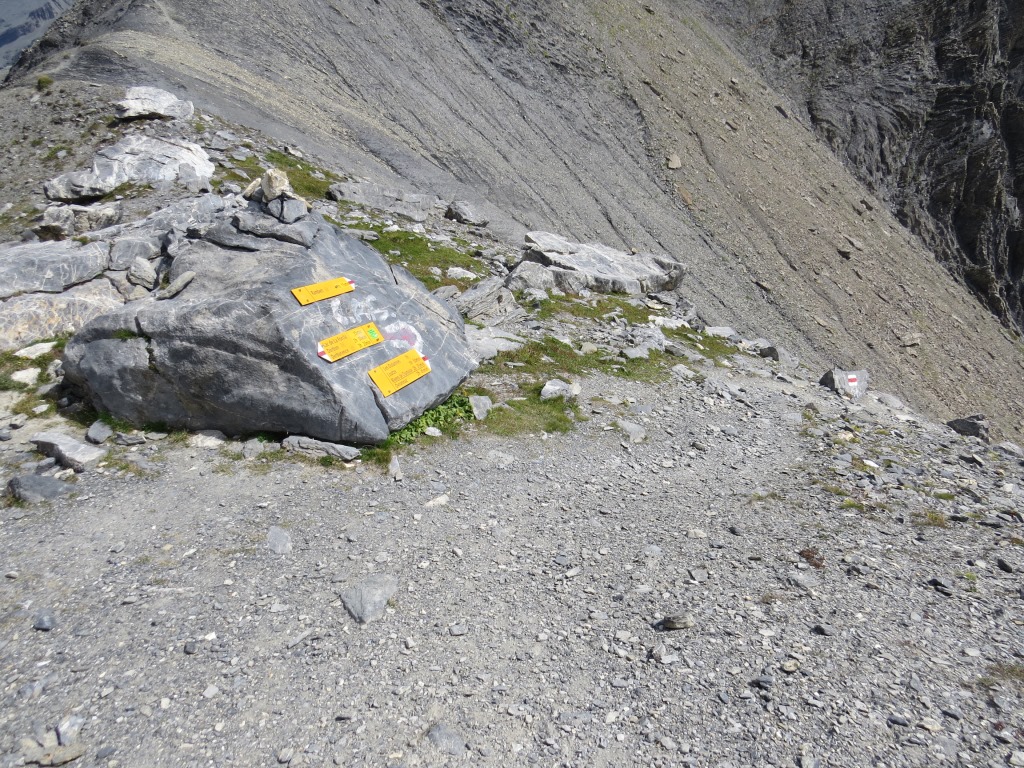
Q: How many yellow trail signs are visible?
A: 3